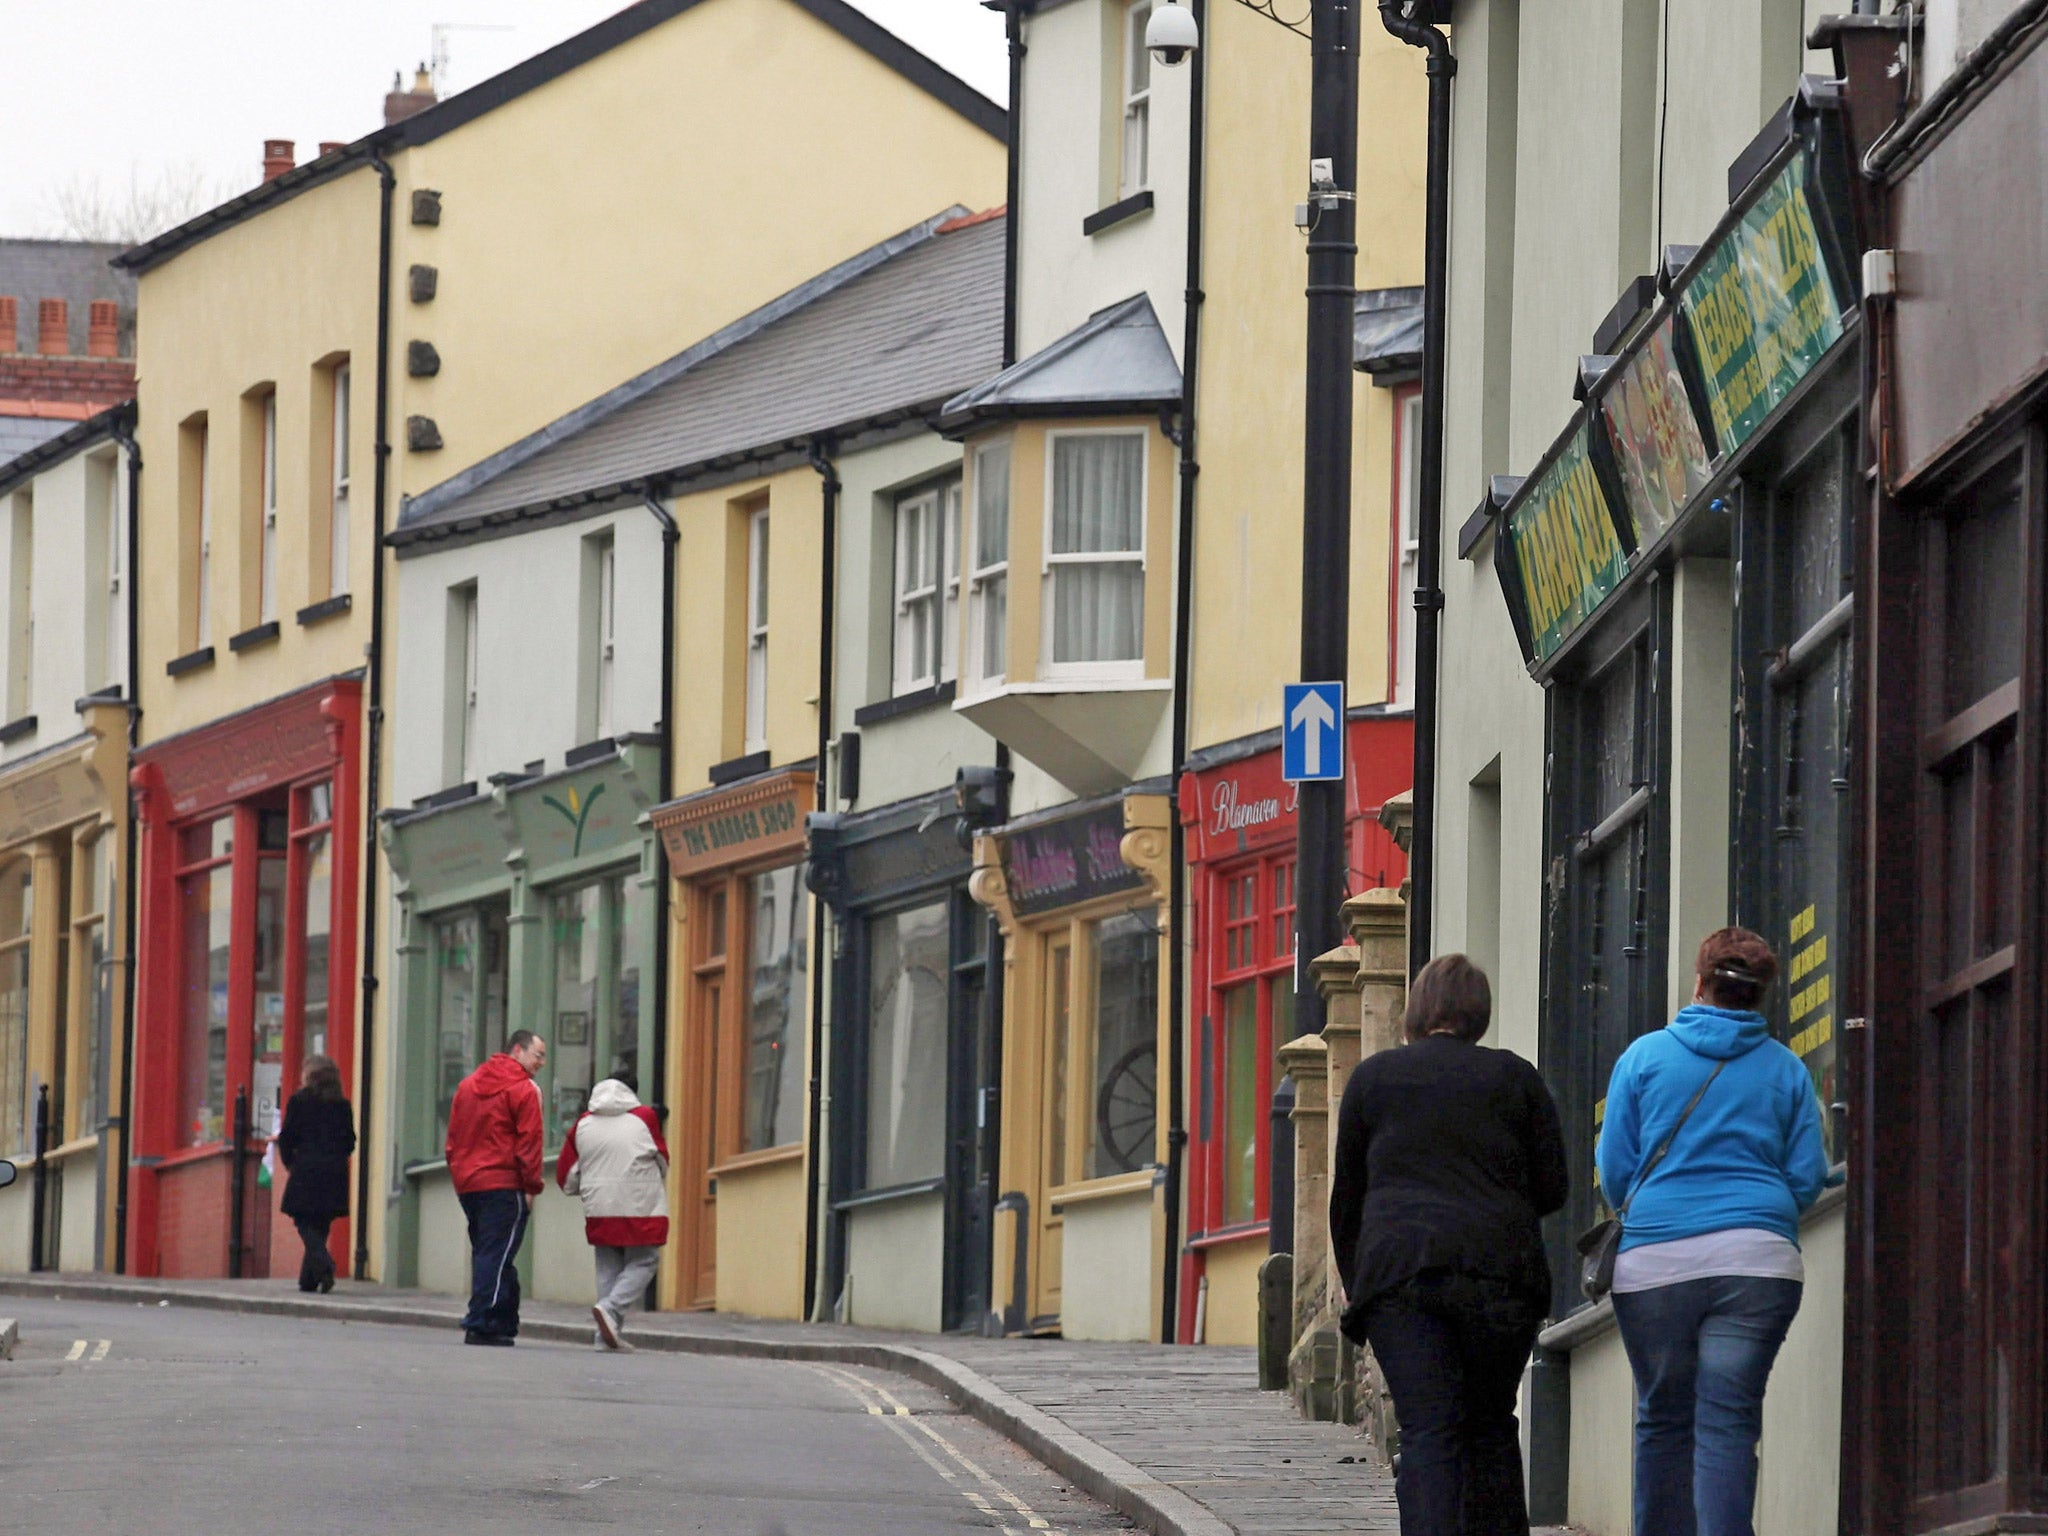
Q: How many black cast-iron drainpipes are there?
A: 7